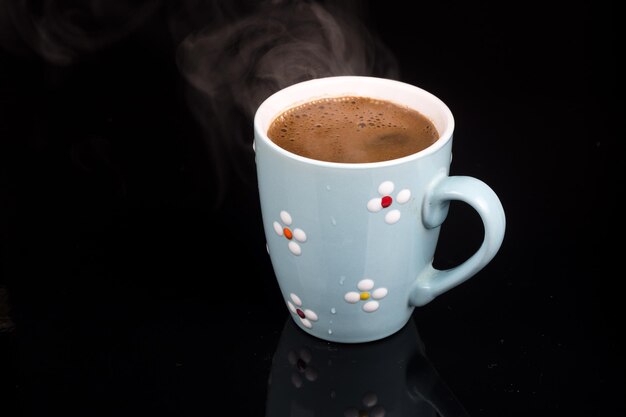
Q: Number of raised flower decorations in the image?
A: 4